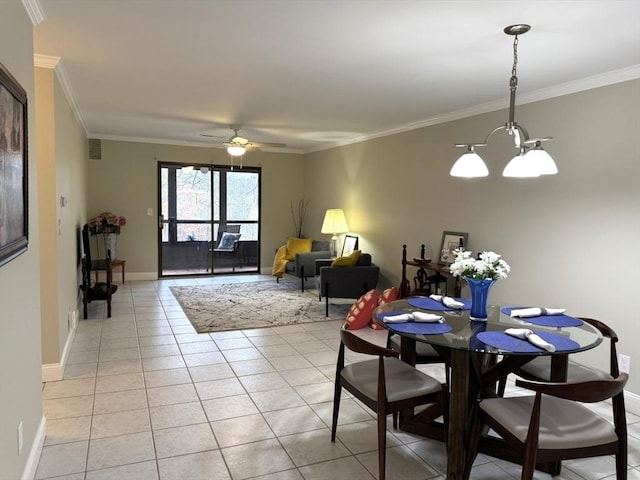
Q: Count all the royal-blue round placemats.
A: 4